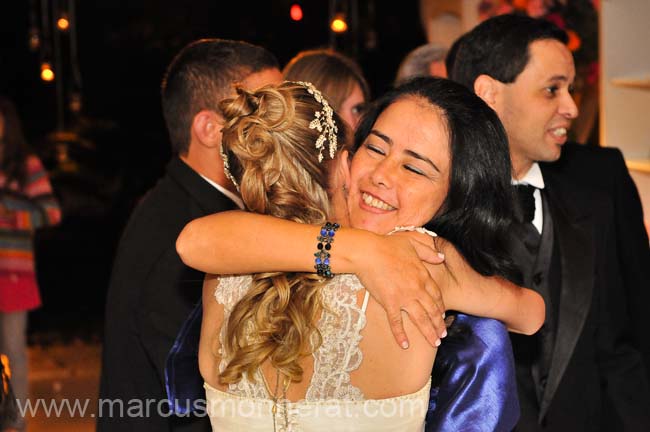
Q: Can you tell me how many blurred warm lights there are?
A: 4